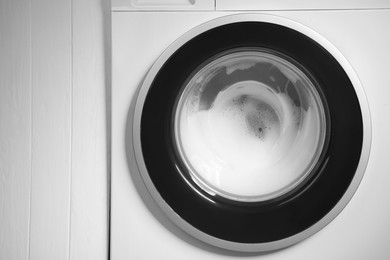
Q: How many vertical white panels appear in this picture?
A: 3